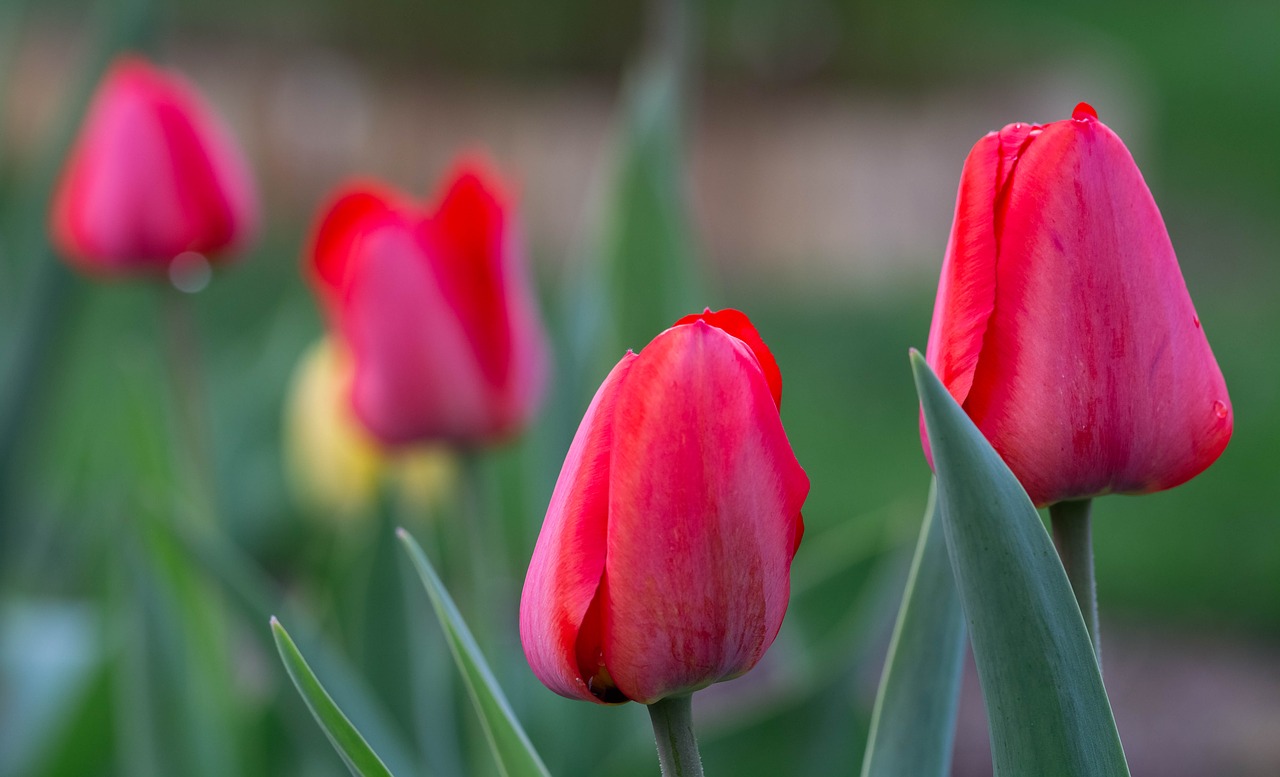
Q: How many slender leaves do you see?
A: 4